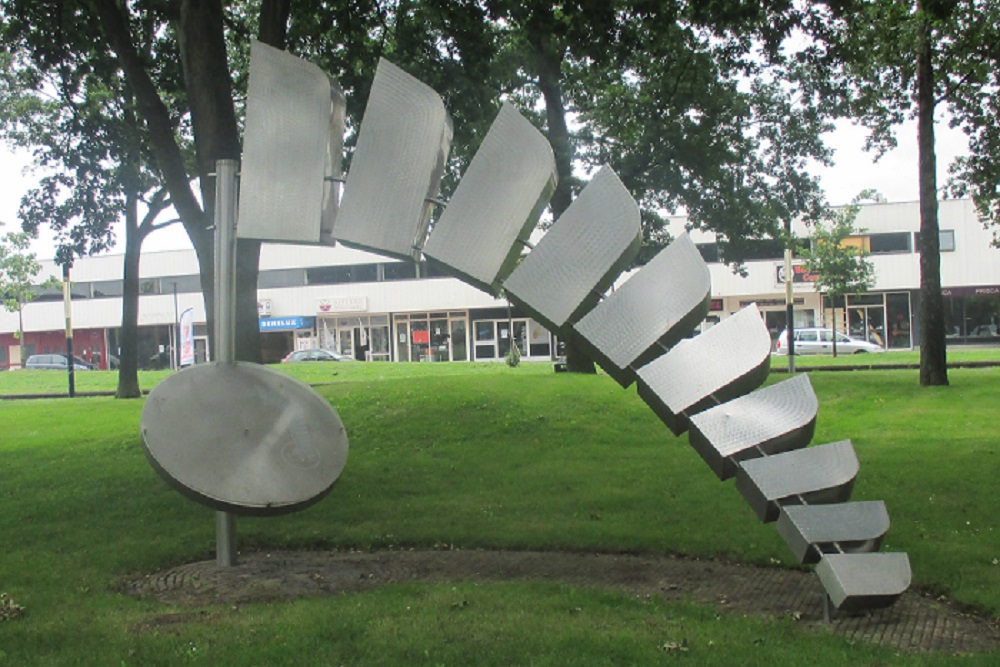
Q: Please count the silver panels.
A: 10